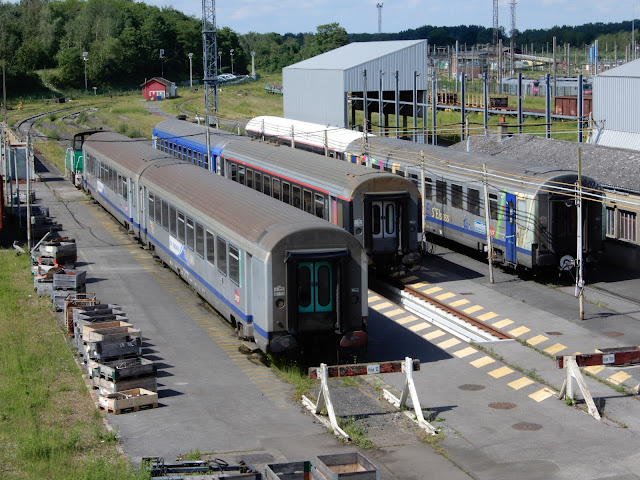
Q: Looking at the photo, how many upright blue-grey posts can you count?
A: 10